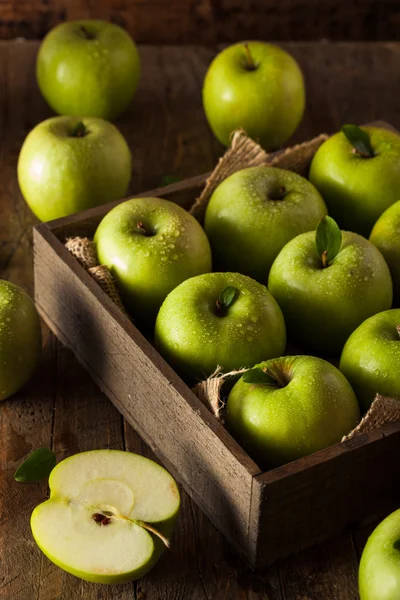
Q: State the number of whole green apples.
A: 13